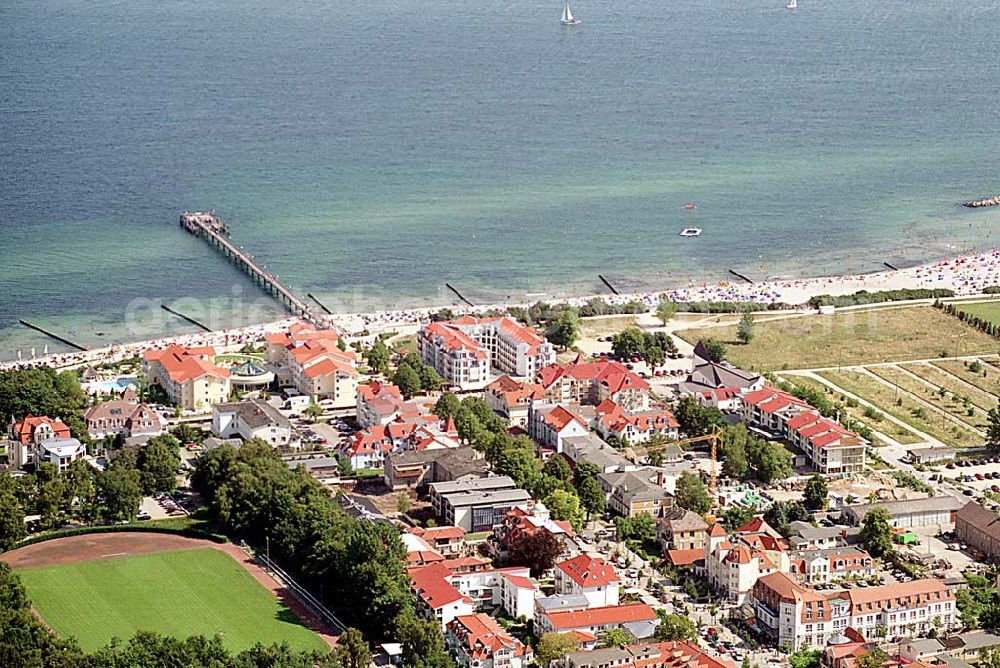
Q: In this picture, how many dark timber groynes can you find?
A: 7